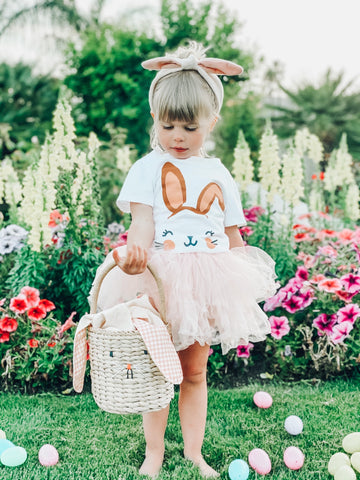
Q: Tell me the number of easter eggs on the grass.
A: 13